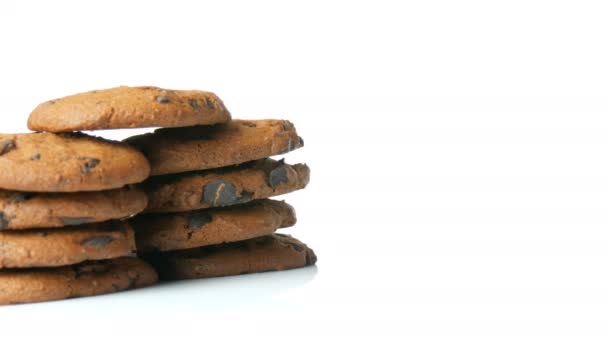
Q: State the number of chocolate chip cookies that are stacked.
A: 9